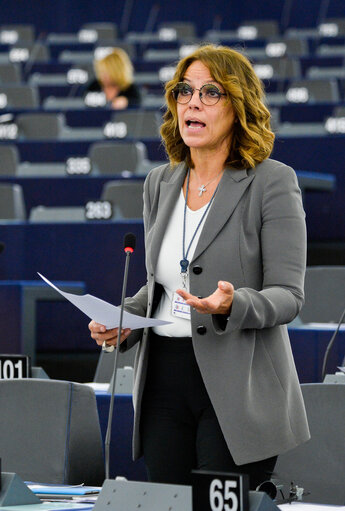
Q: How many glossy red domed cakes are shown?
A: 0